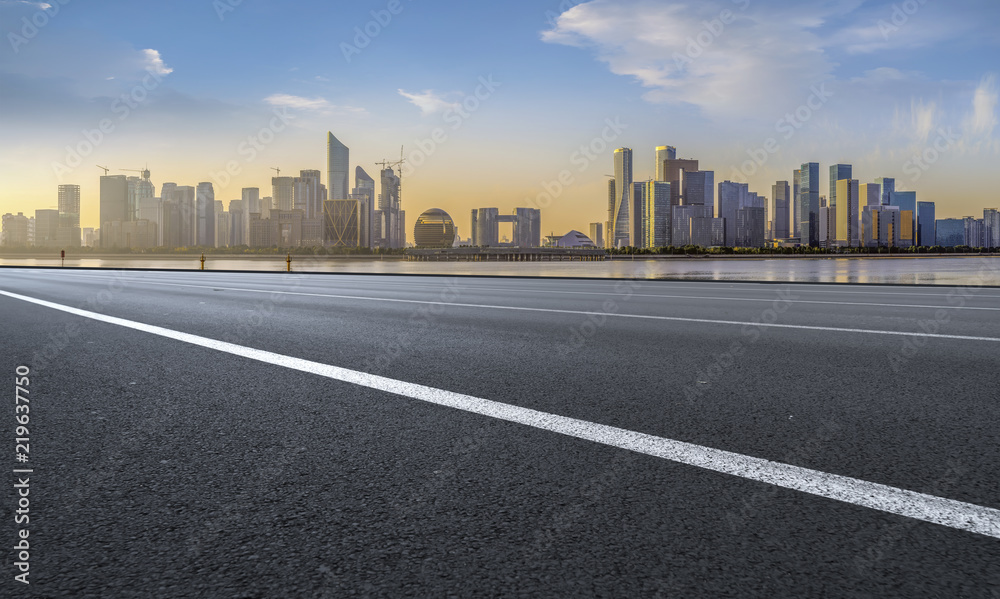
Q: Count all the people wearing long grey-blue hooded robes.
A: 0